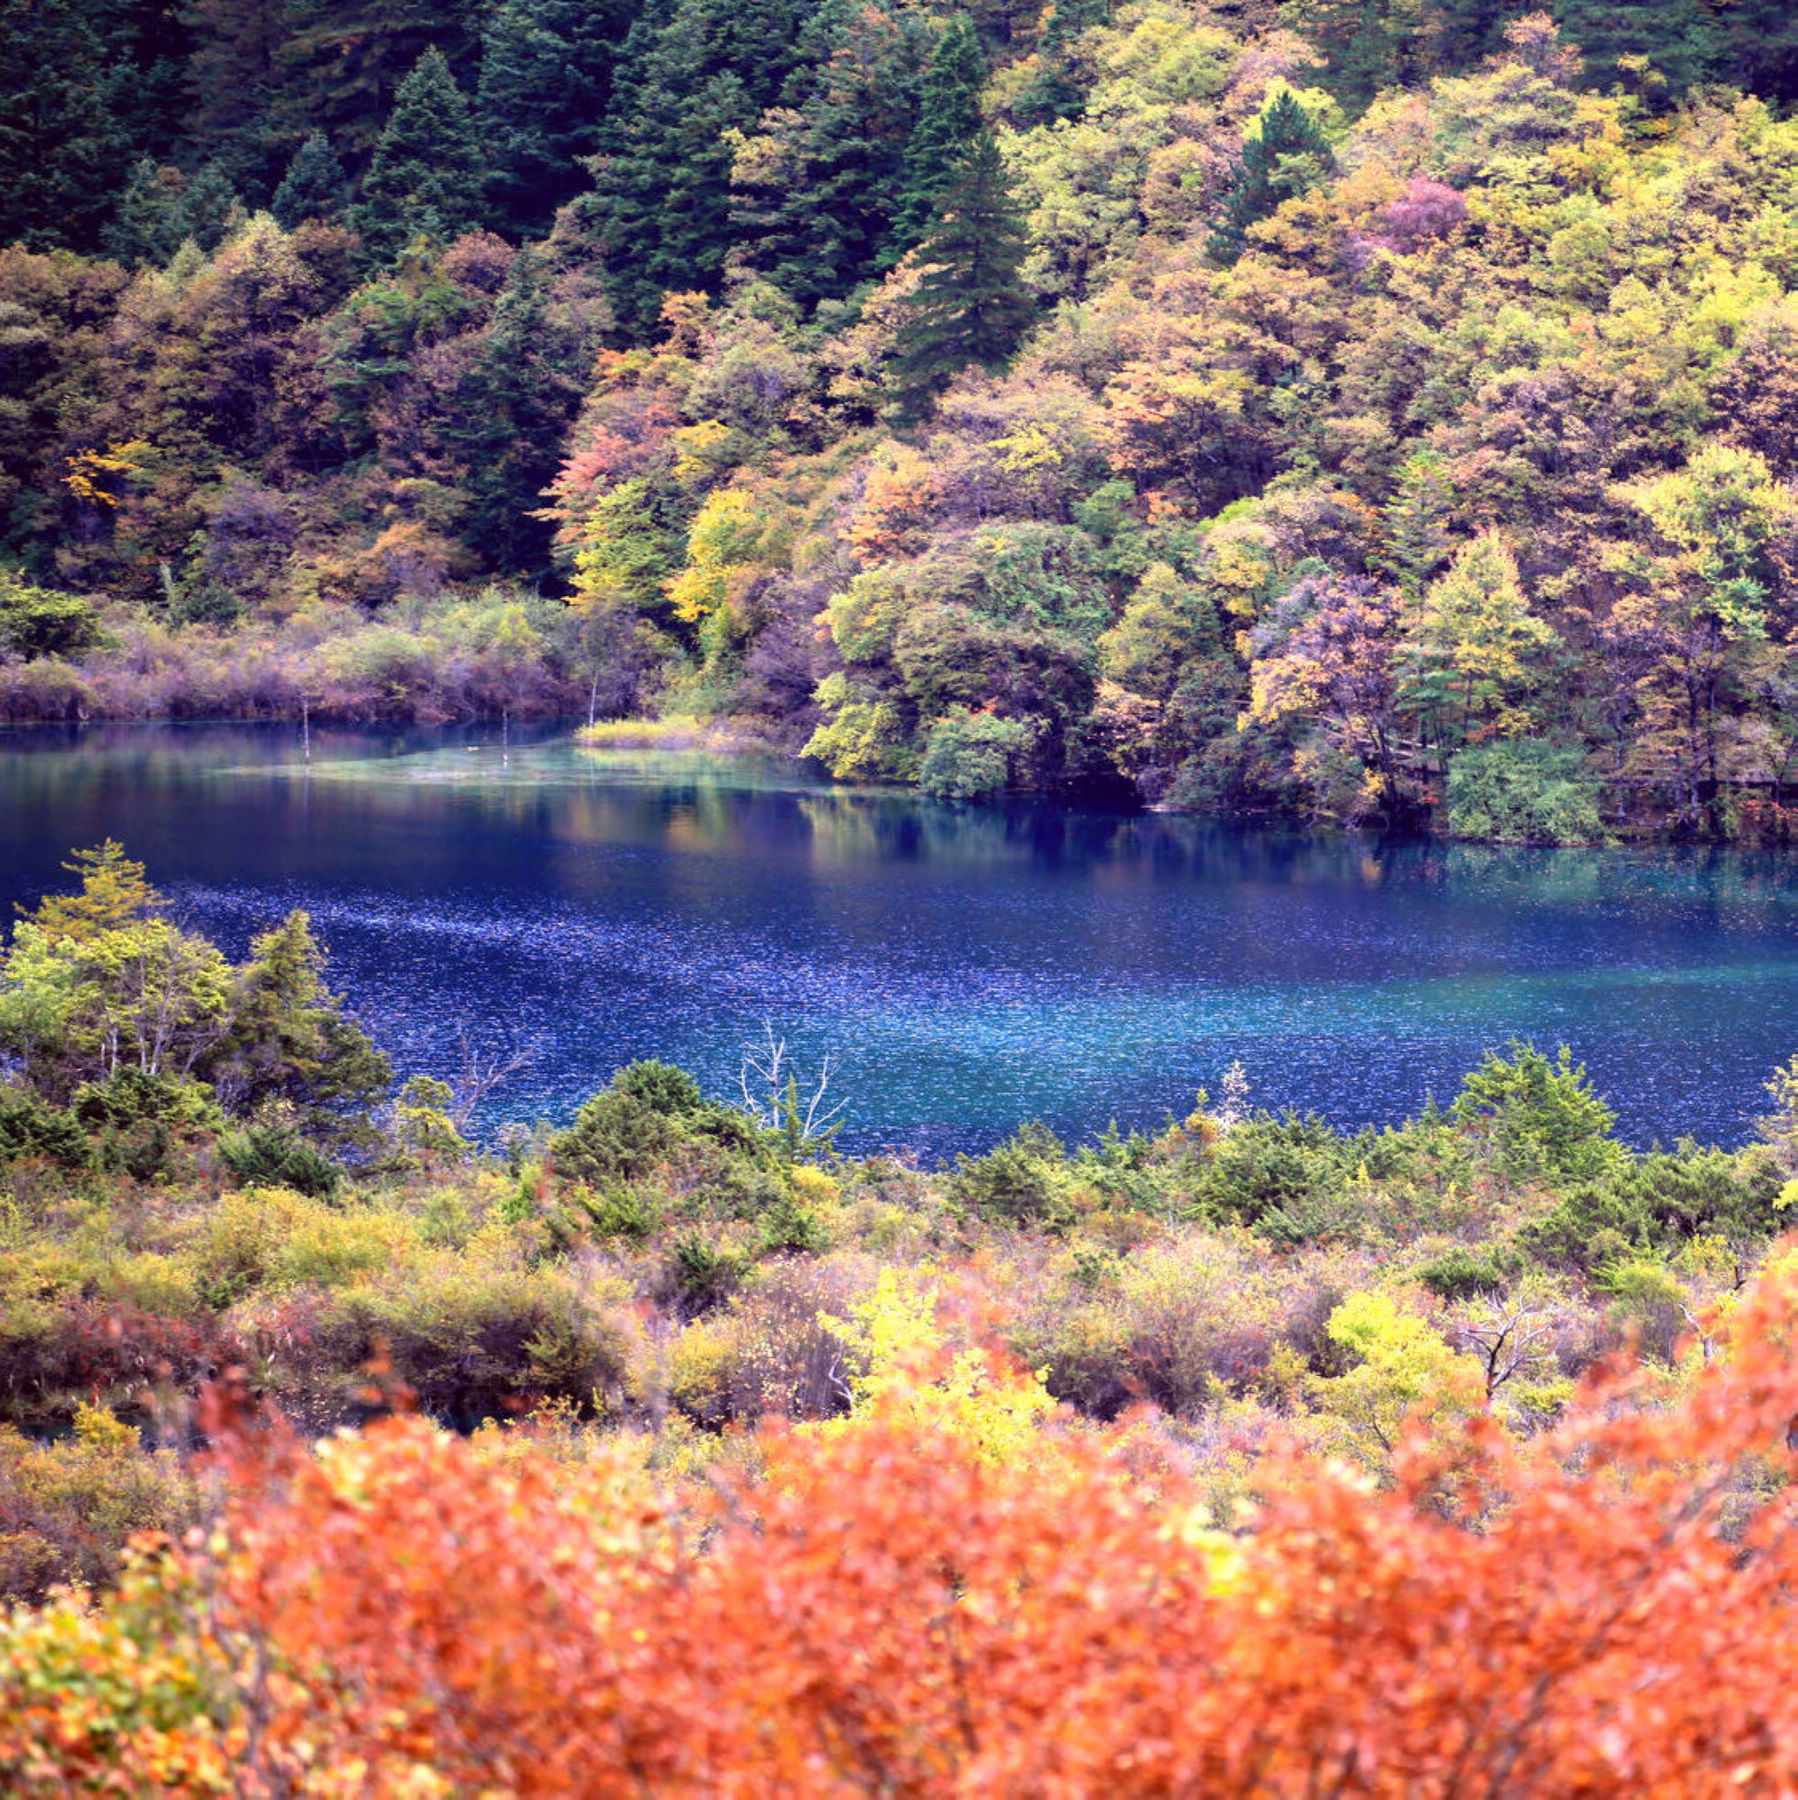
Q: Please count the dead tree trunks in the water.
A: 2